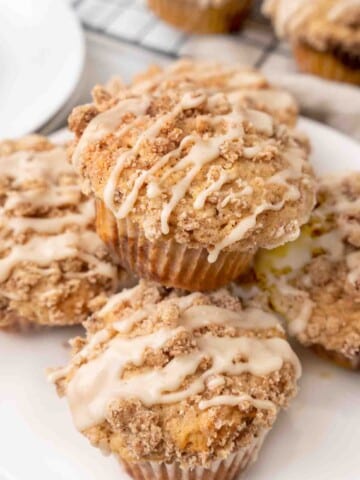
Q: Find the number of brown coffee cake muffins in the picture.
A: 7